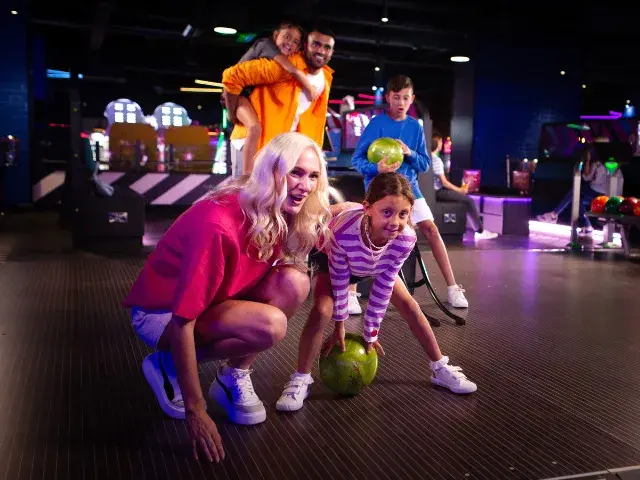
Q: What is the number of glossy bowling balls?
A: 6